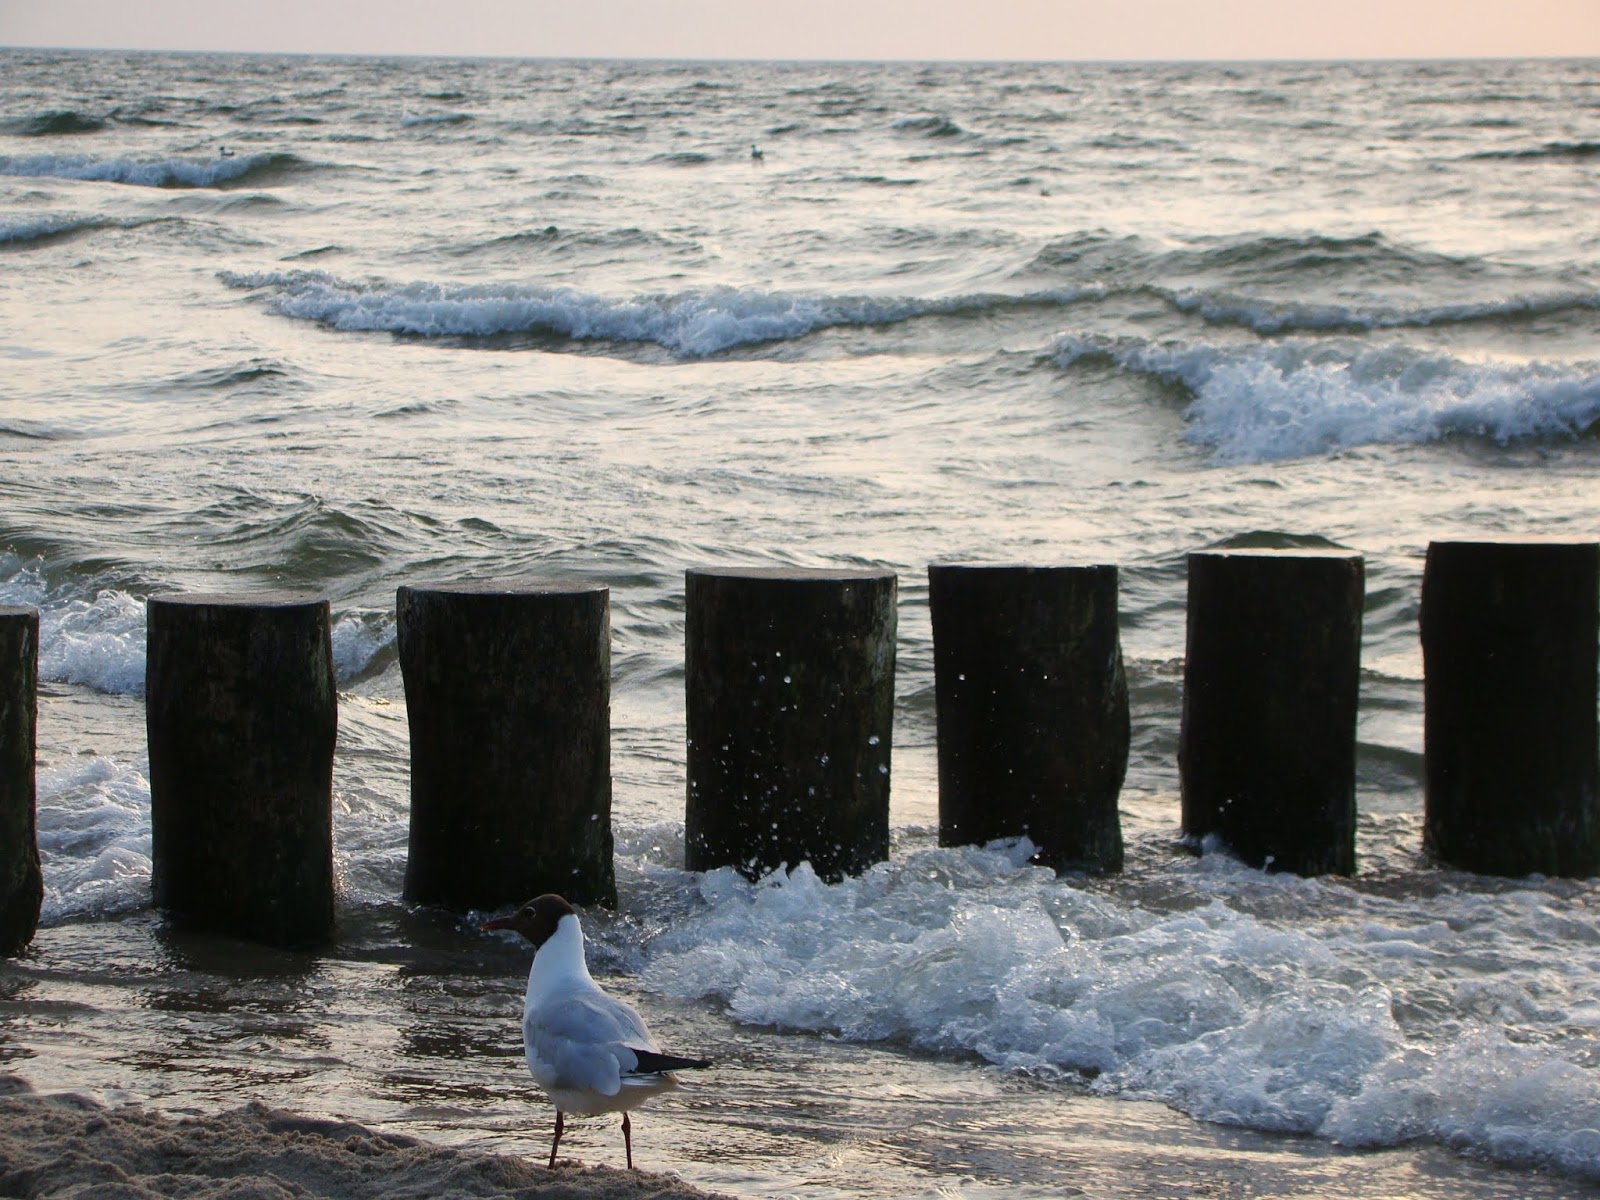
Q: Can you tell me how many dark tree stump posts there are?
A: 7